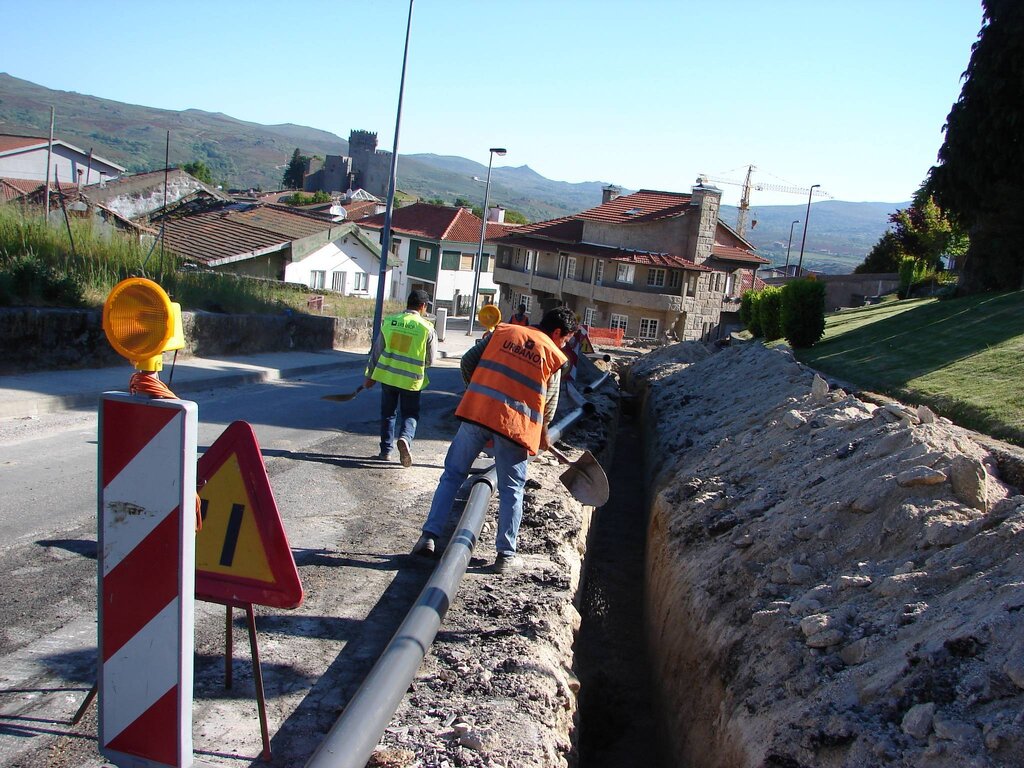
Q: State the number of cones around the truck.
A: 0